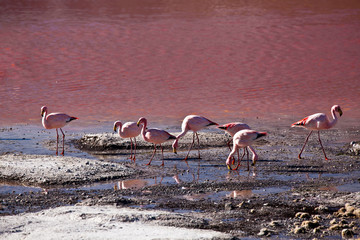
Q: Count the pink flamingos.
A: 7